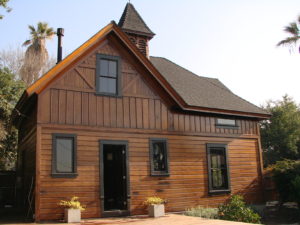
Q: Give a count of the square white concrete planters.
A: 2